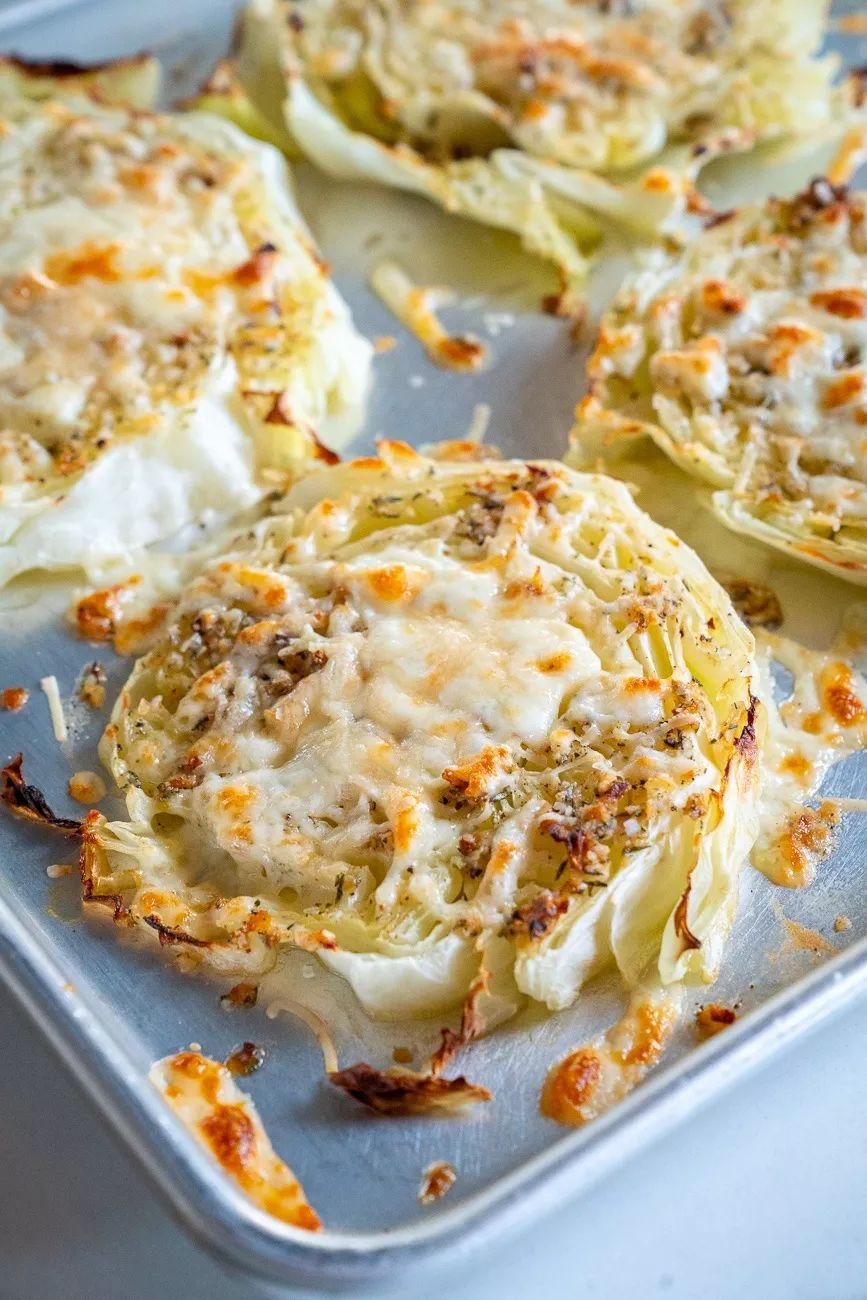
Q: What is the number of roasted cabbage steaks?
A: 4